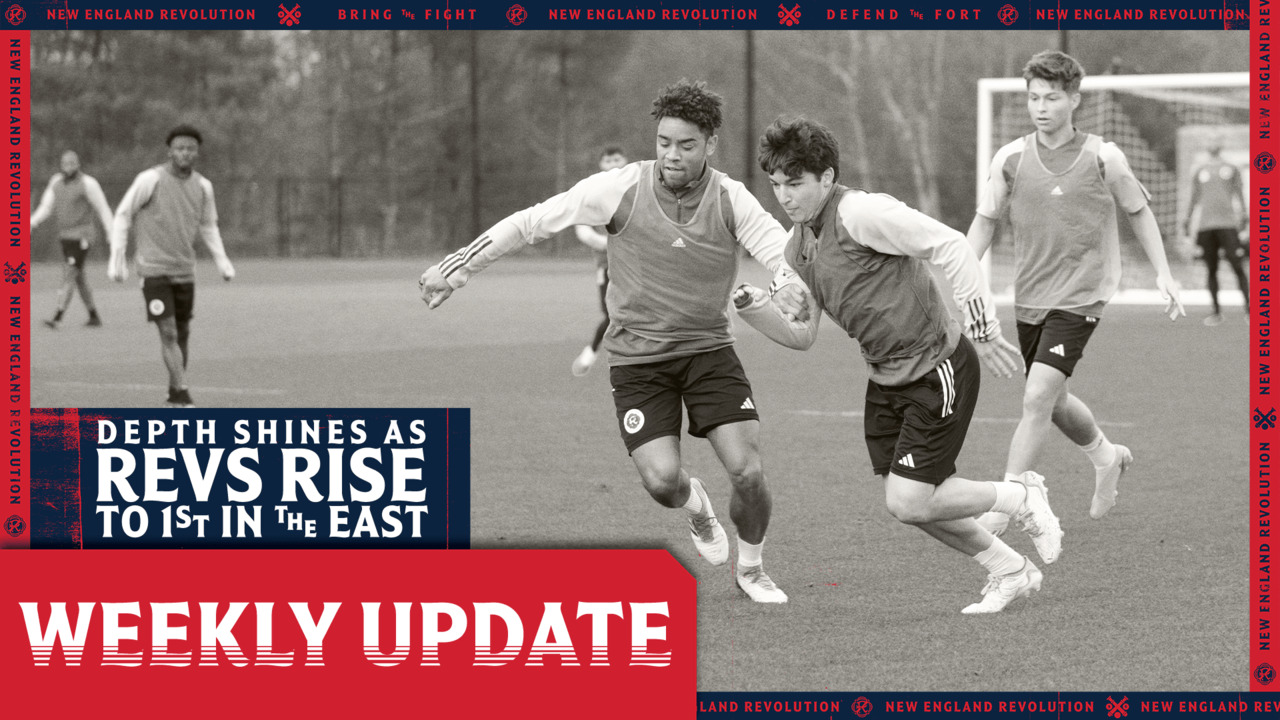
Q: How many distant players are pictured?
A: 4